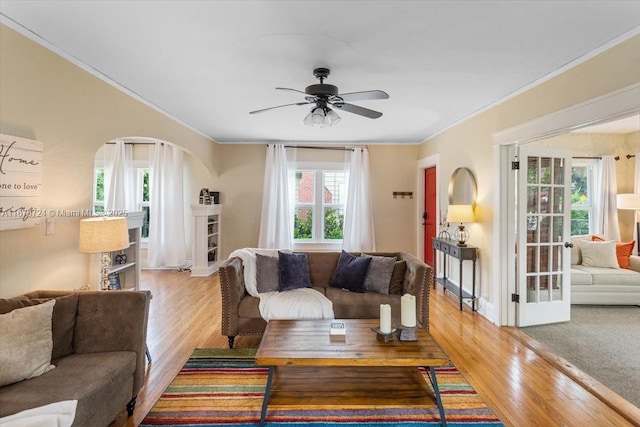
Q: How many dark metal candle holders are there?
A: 2